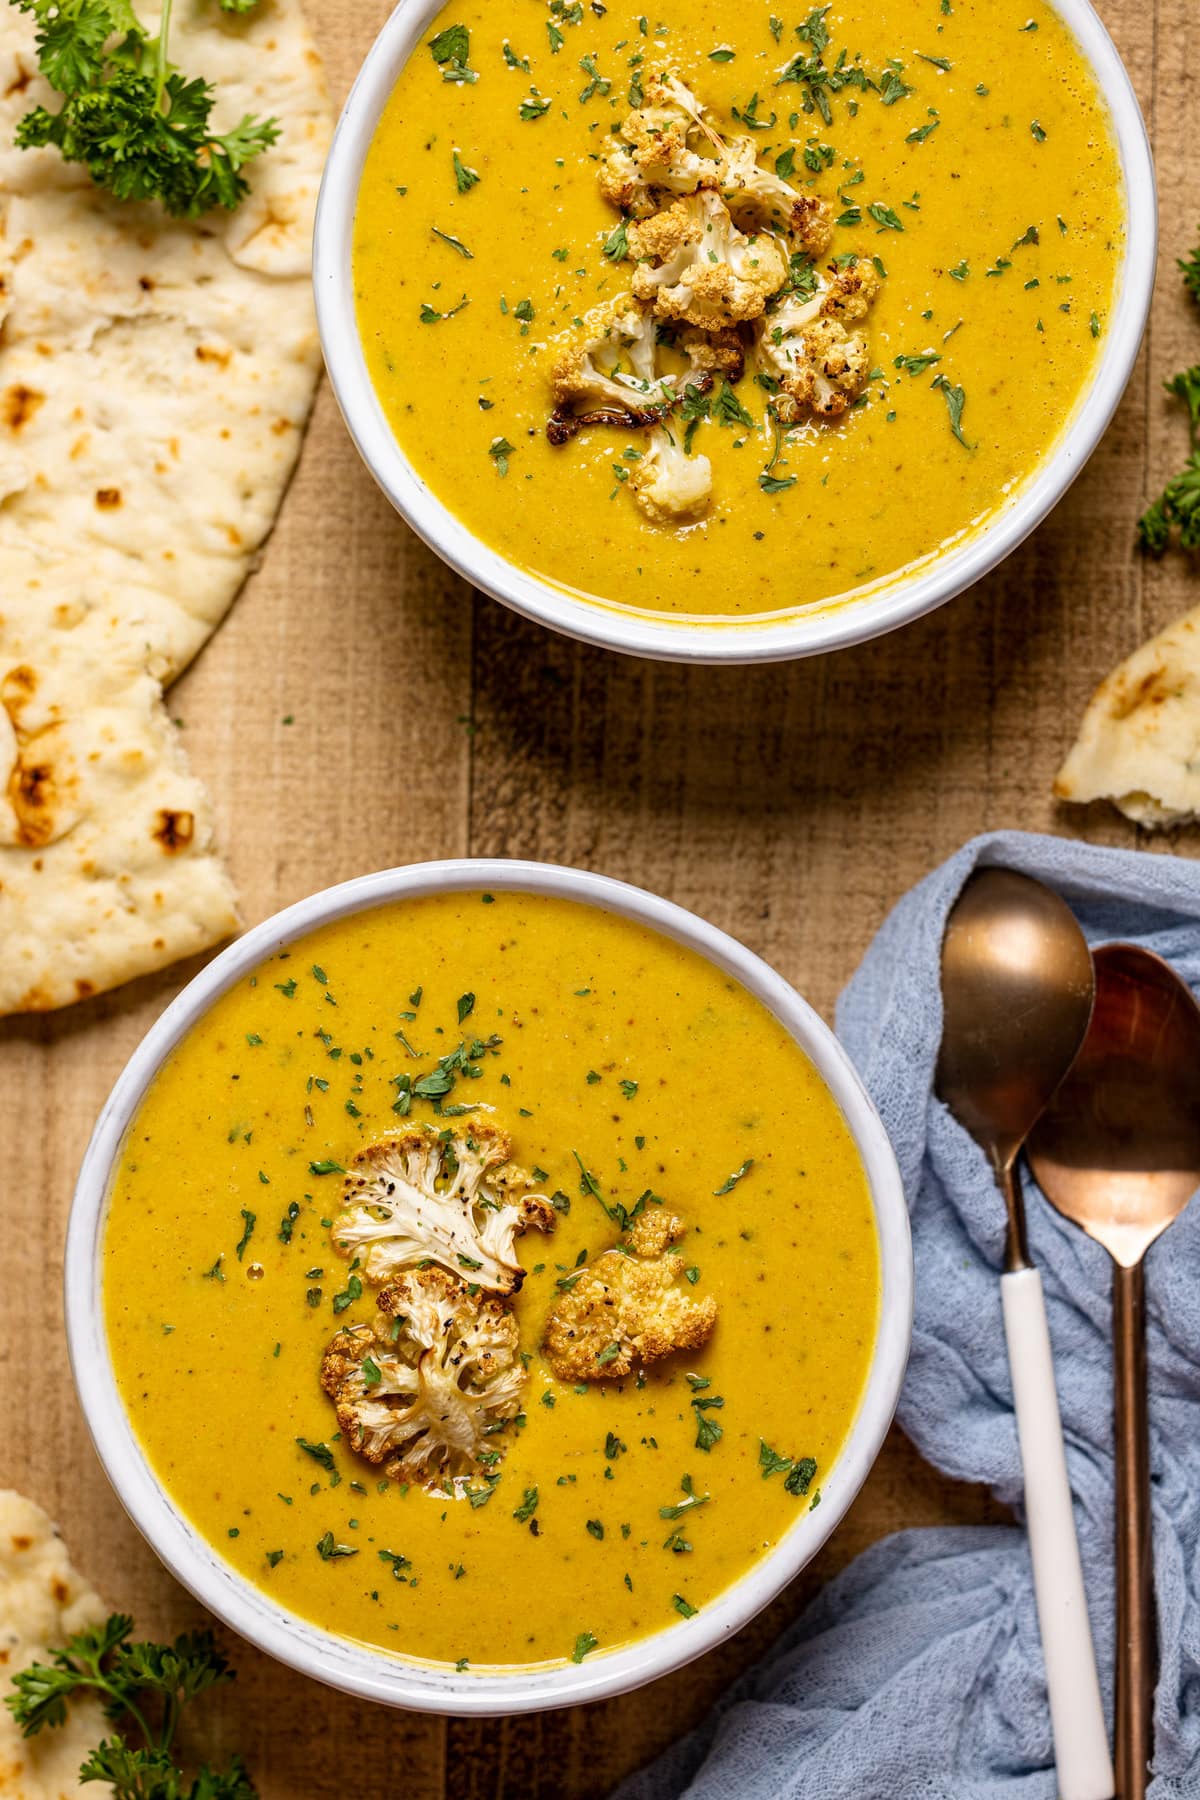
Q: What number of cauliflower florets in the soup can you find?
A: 8